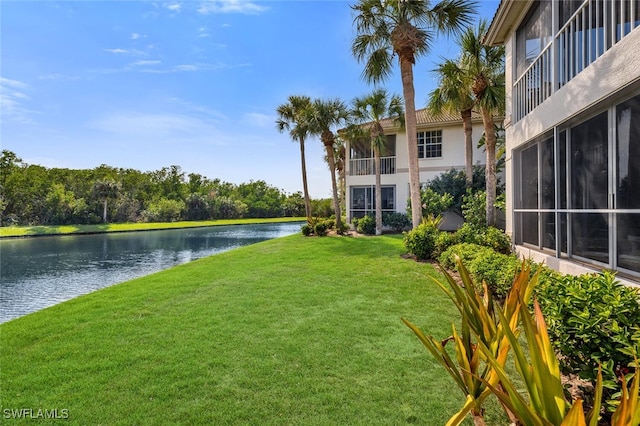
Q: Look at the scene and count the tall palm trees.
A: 6